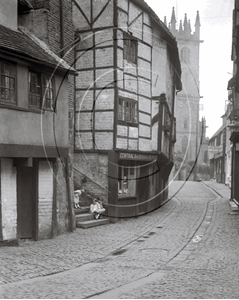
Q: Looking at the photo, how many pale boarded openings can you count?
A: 2